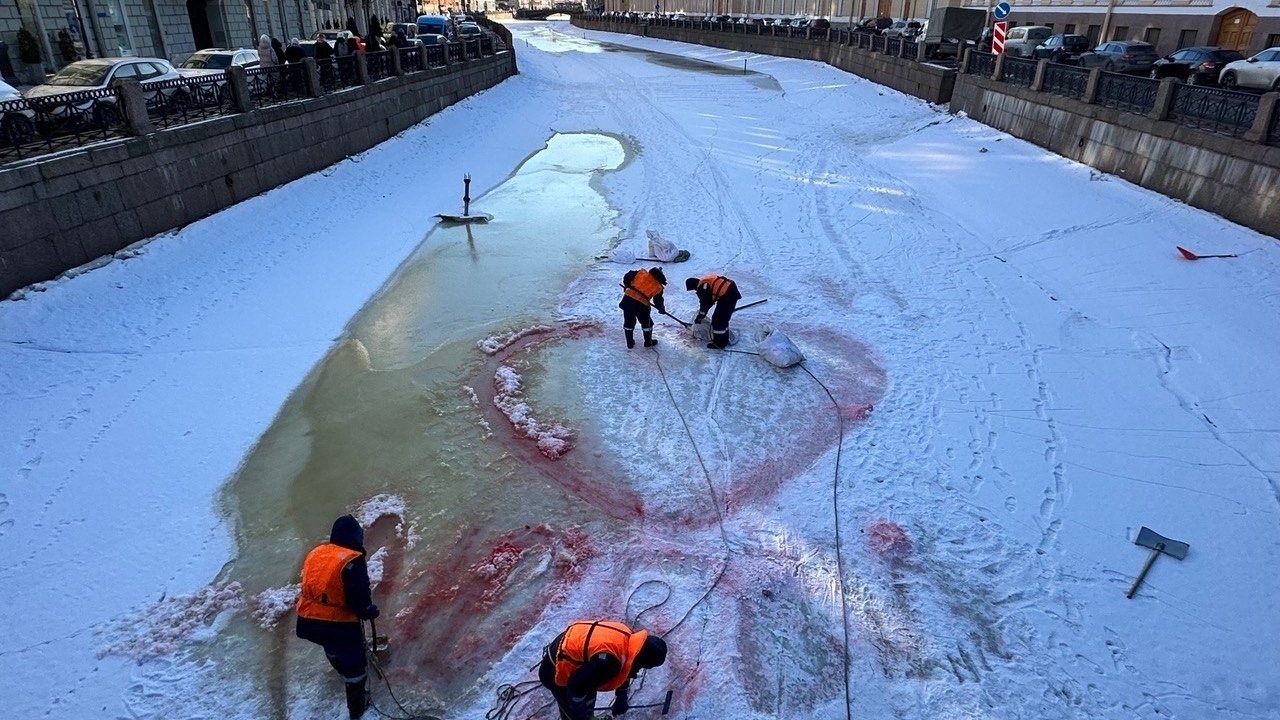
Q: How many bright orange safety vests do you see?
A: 4